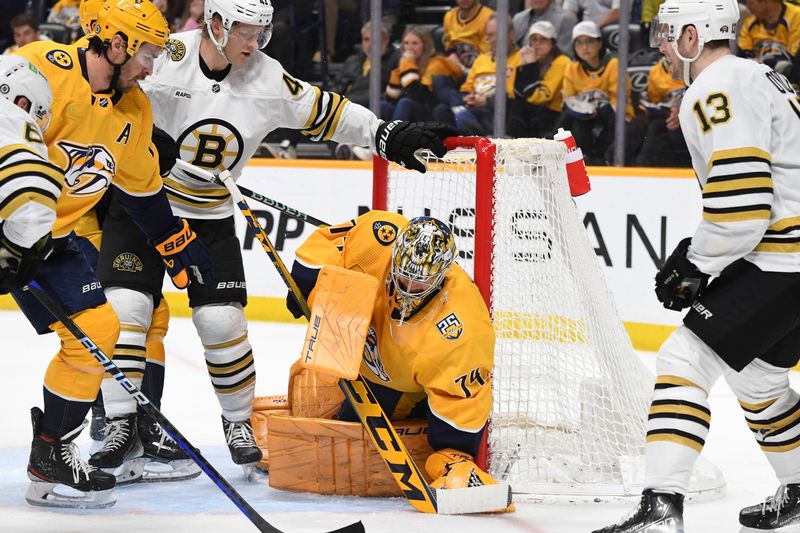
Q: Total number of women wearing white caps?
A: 2